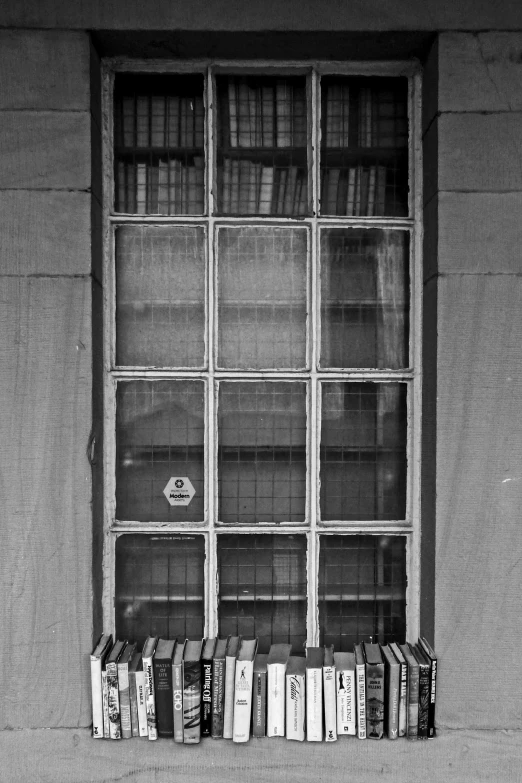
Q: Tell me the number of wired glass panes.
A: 12